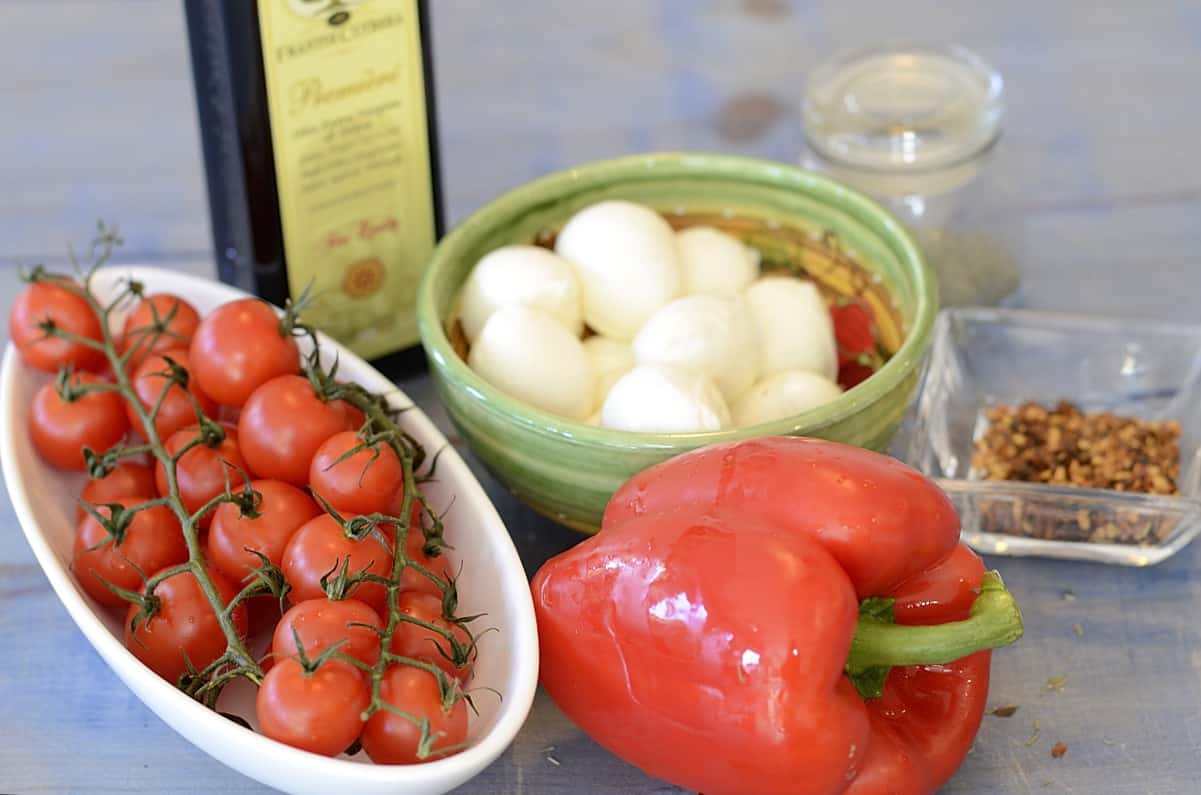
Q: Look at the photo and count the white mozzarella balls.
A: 9